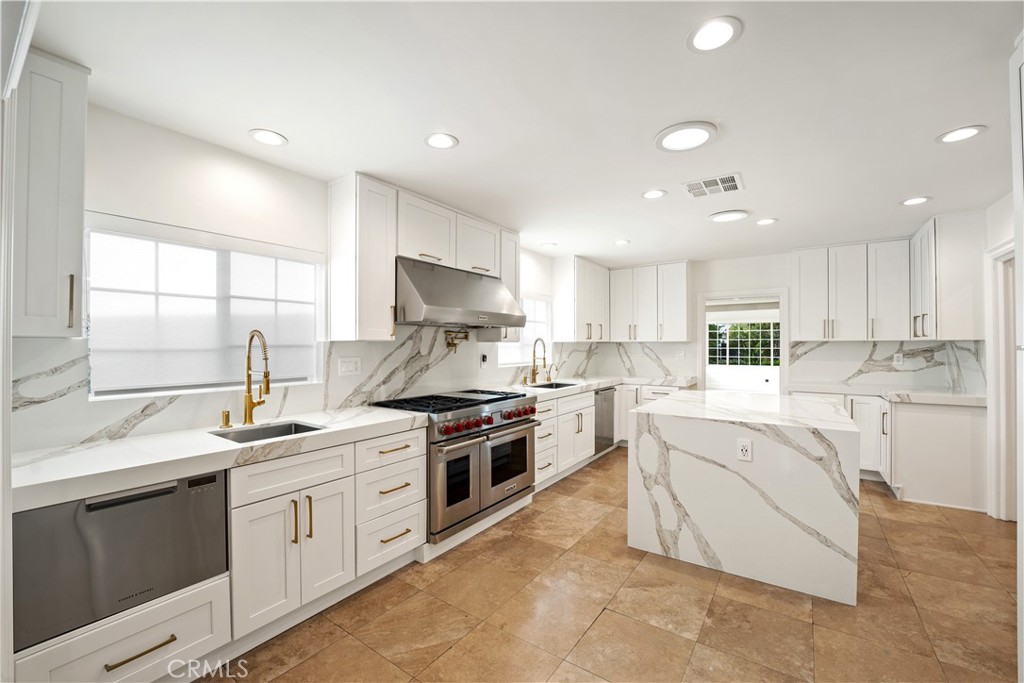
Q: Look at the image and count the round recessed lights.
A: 11